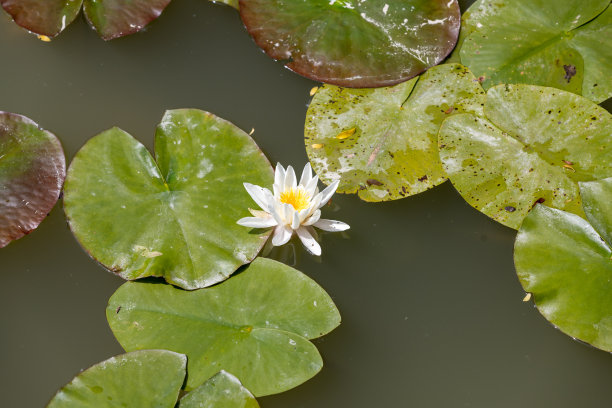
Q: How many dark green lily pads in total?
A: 3